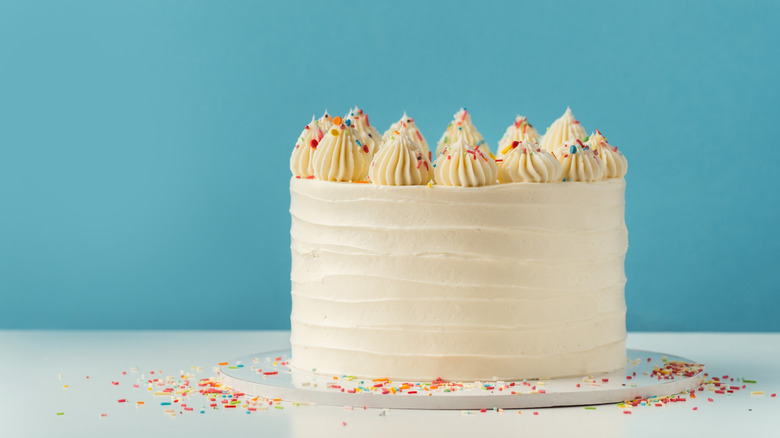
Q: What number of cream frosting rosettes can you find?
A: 13